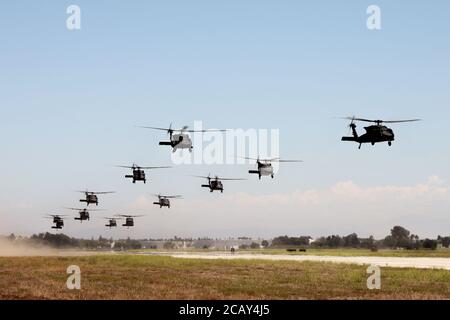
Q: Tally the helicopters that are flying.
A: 11